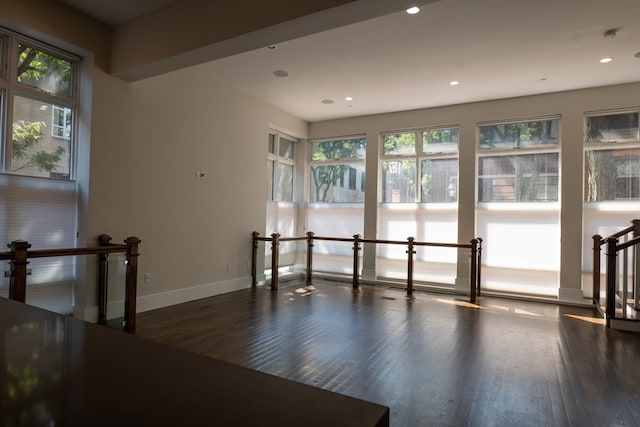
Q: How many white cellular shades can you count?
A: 6